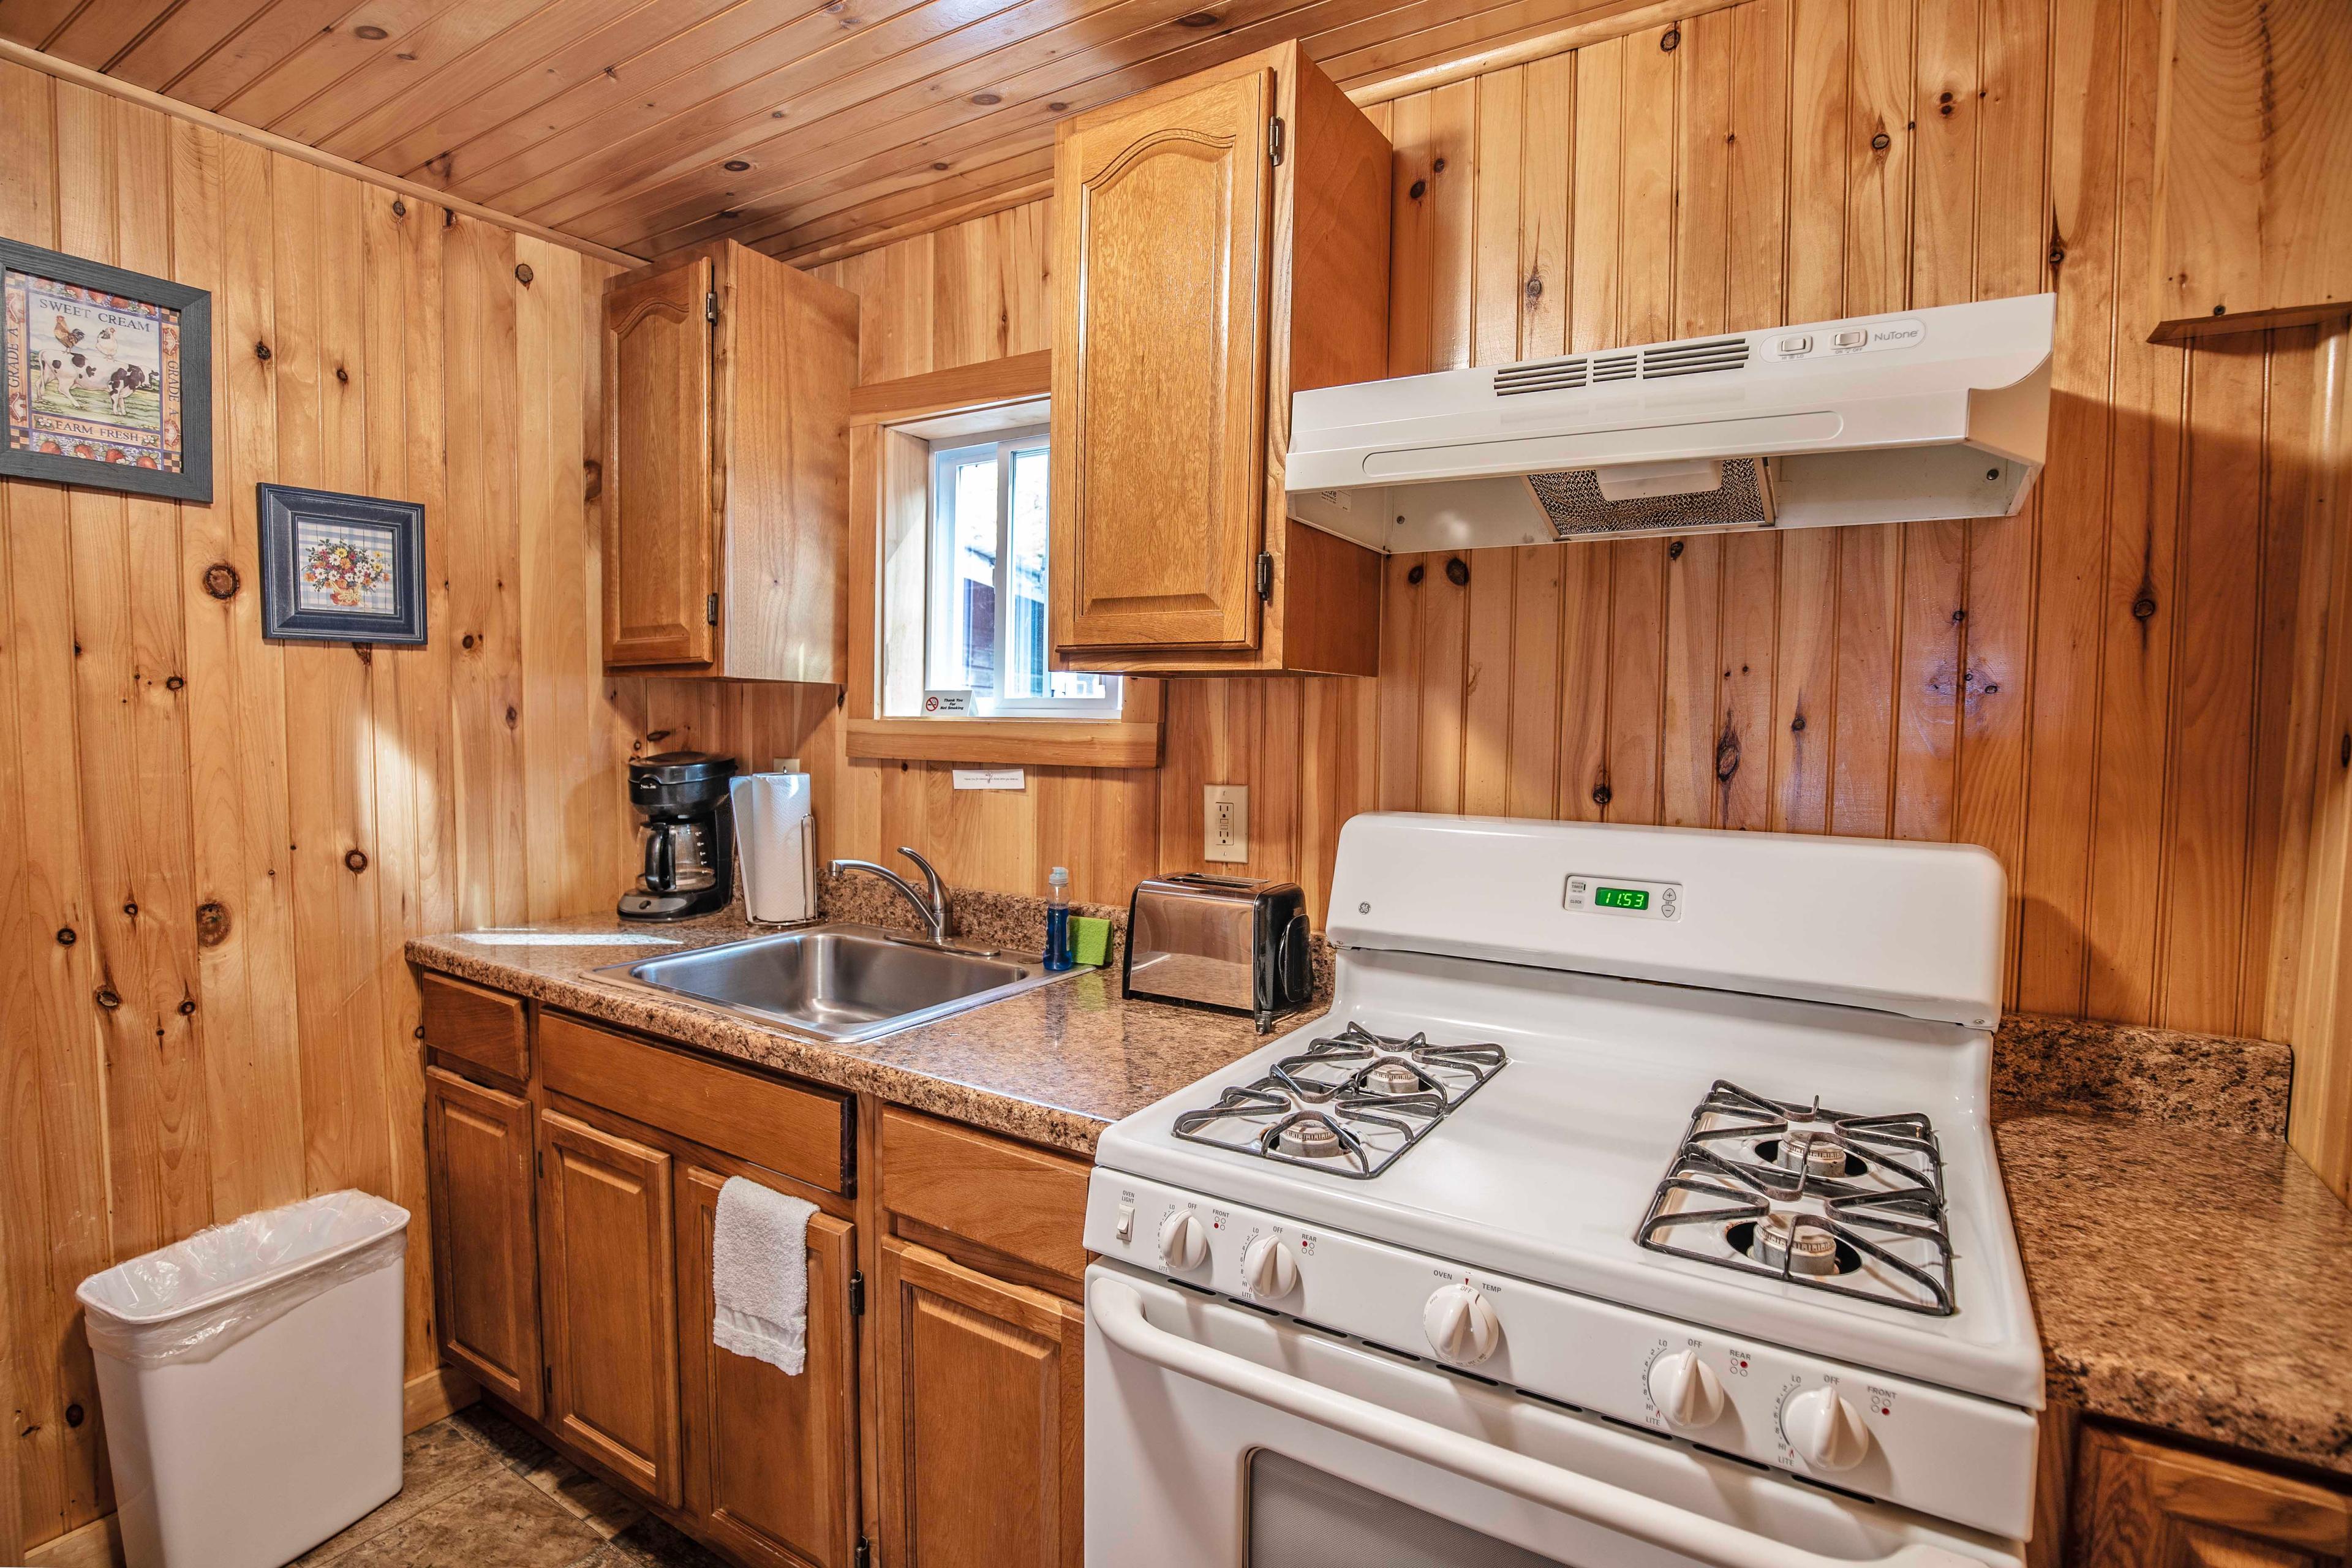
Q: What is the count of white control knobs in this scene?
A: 5